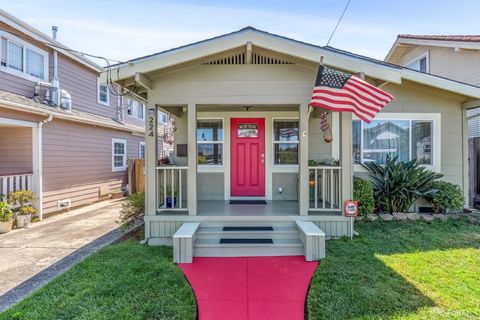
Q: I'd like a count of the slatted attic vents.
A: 2